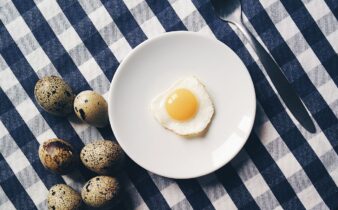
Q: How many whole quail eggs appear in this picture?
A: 5